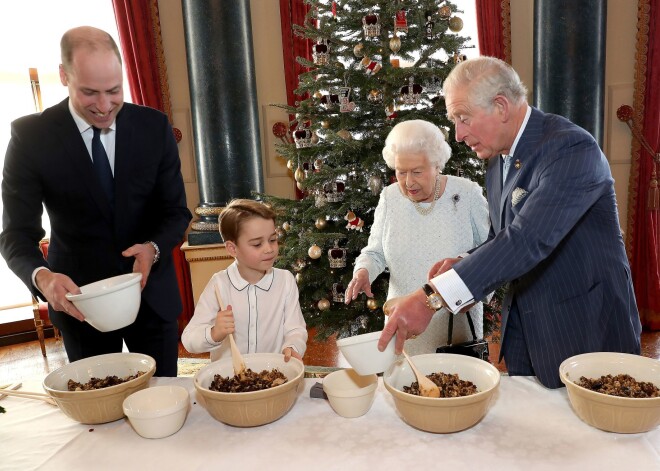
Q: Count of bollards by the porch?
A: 0